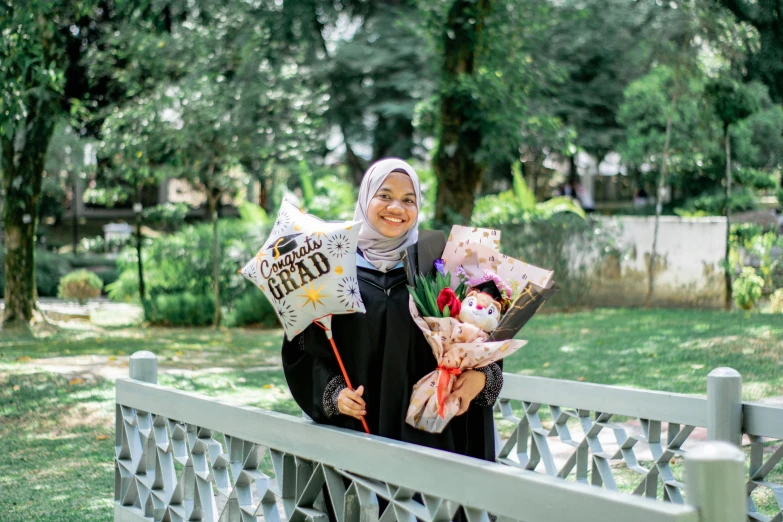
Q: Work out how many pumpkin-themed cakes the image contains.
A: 0